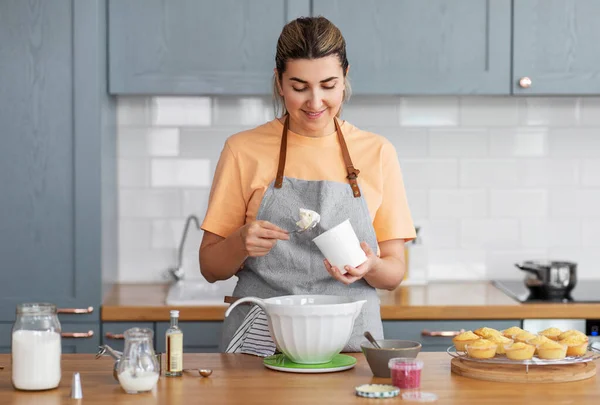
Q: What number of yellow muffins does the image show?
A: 12